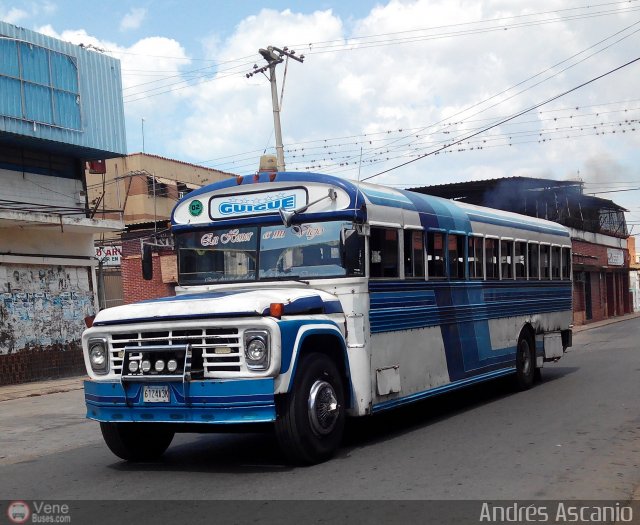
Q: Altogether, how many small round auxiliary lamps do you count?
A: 4